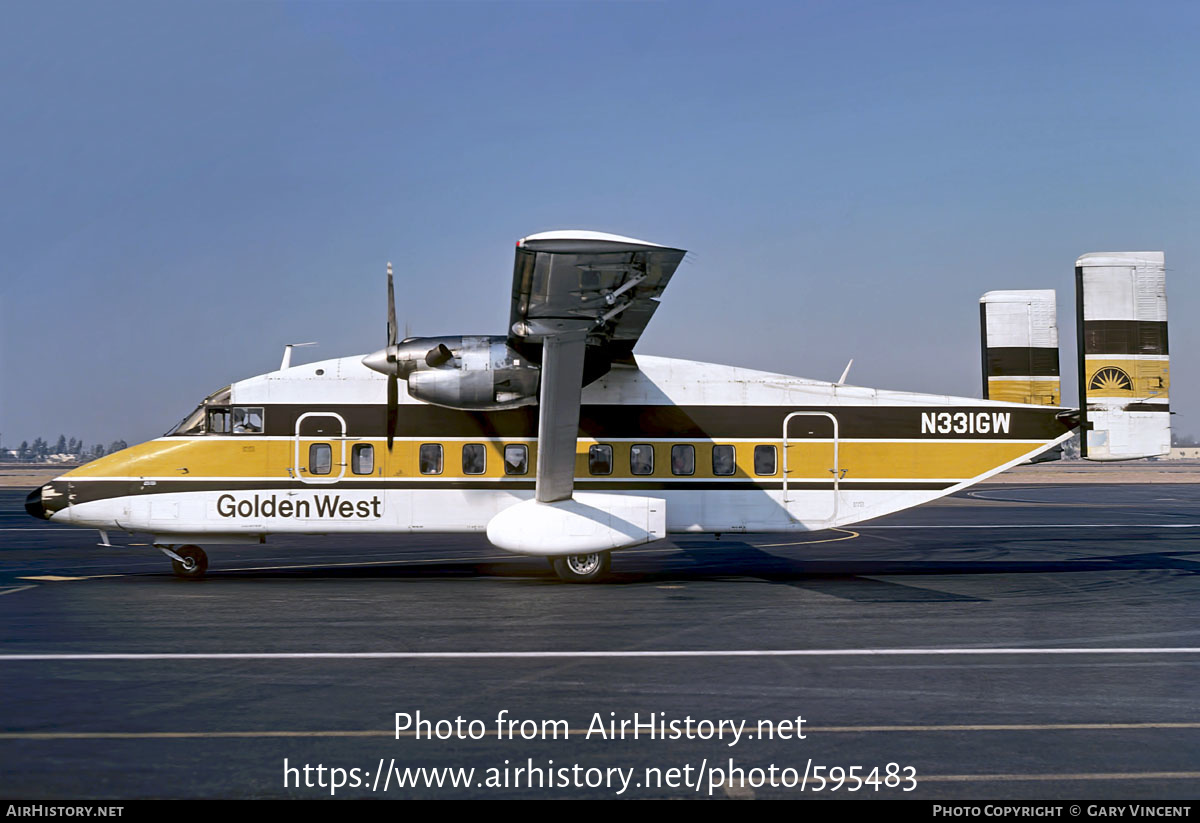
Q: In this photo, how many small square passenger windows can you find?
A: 10